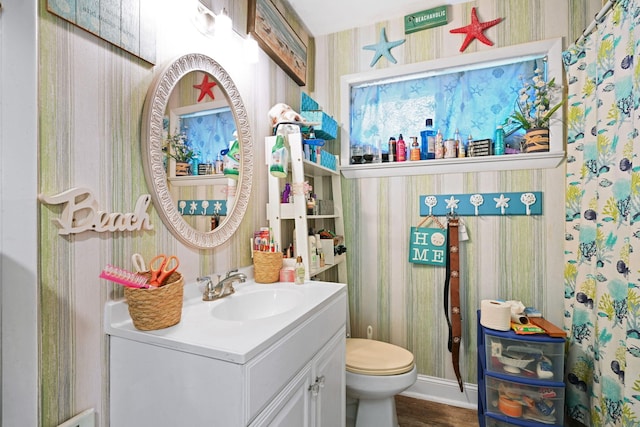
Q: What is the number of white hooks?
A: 5